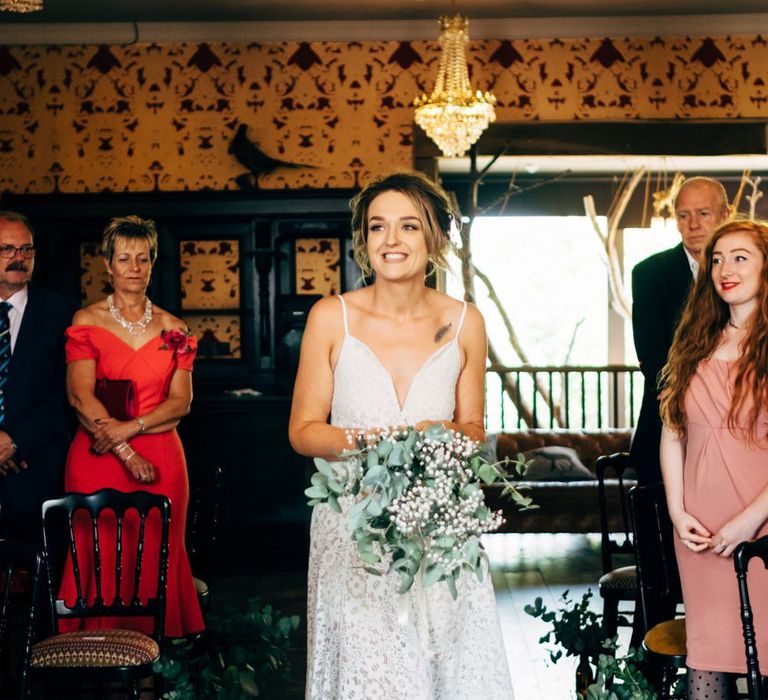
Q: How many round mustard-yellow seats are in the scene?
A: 1